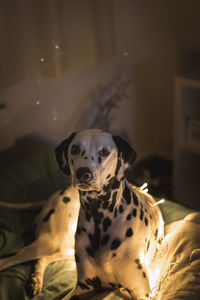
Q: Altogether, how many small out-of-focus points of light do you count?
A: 5